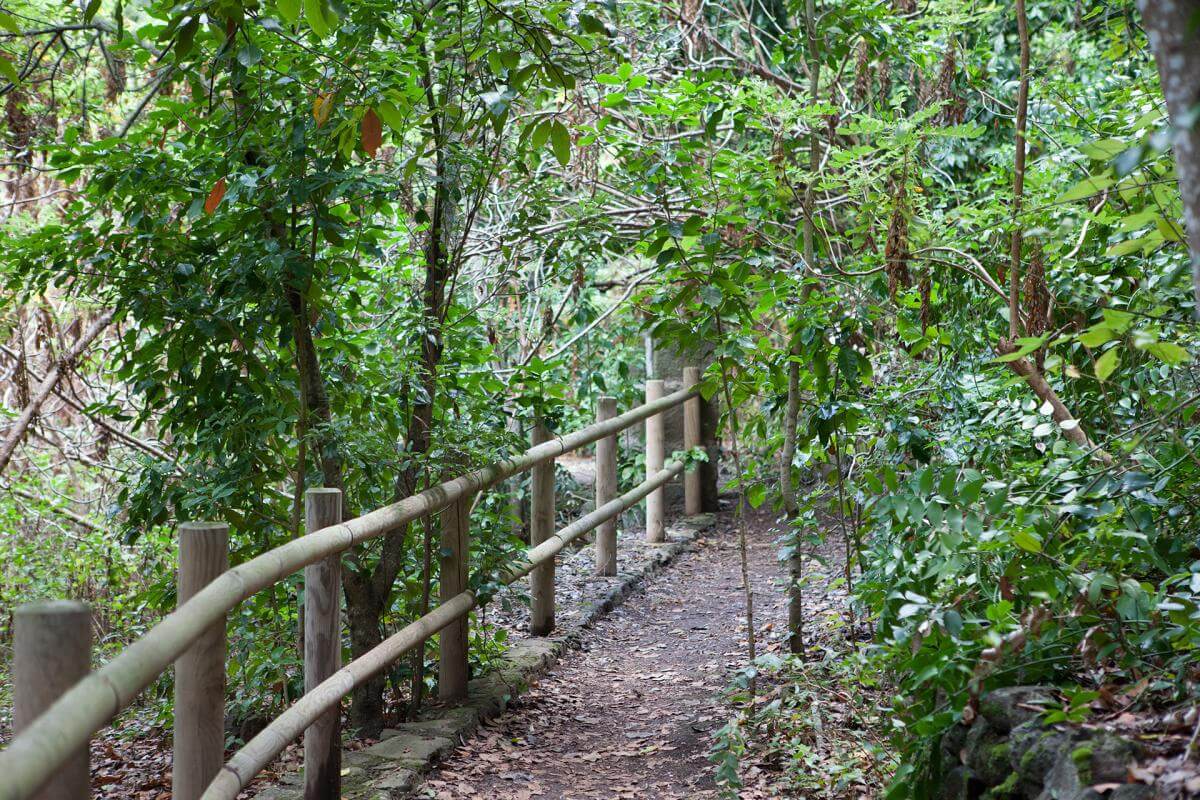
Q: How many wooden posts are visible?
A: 8